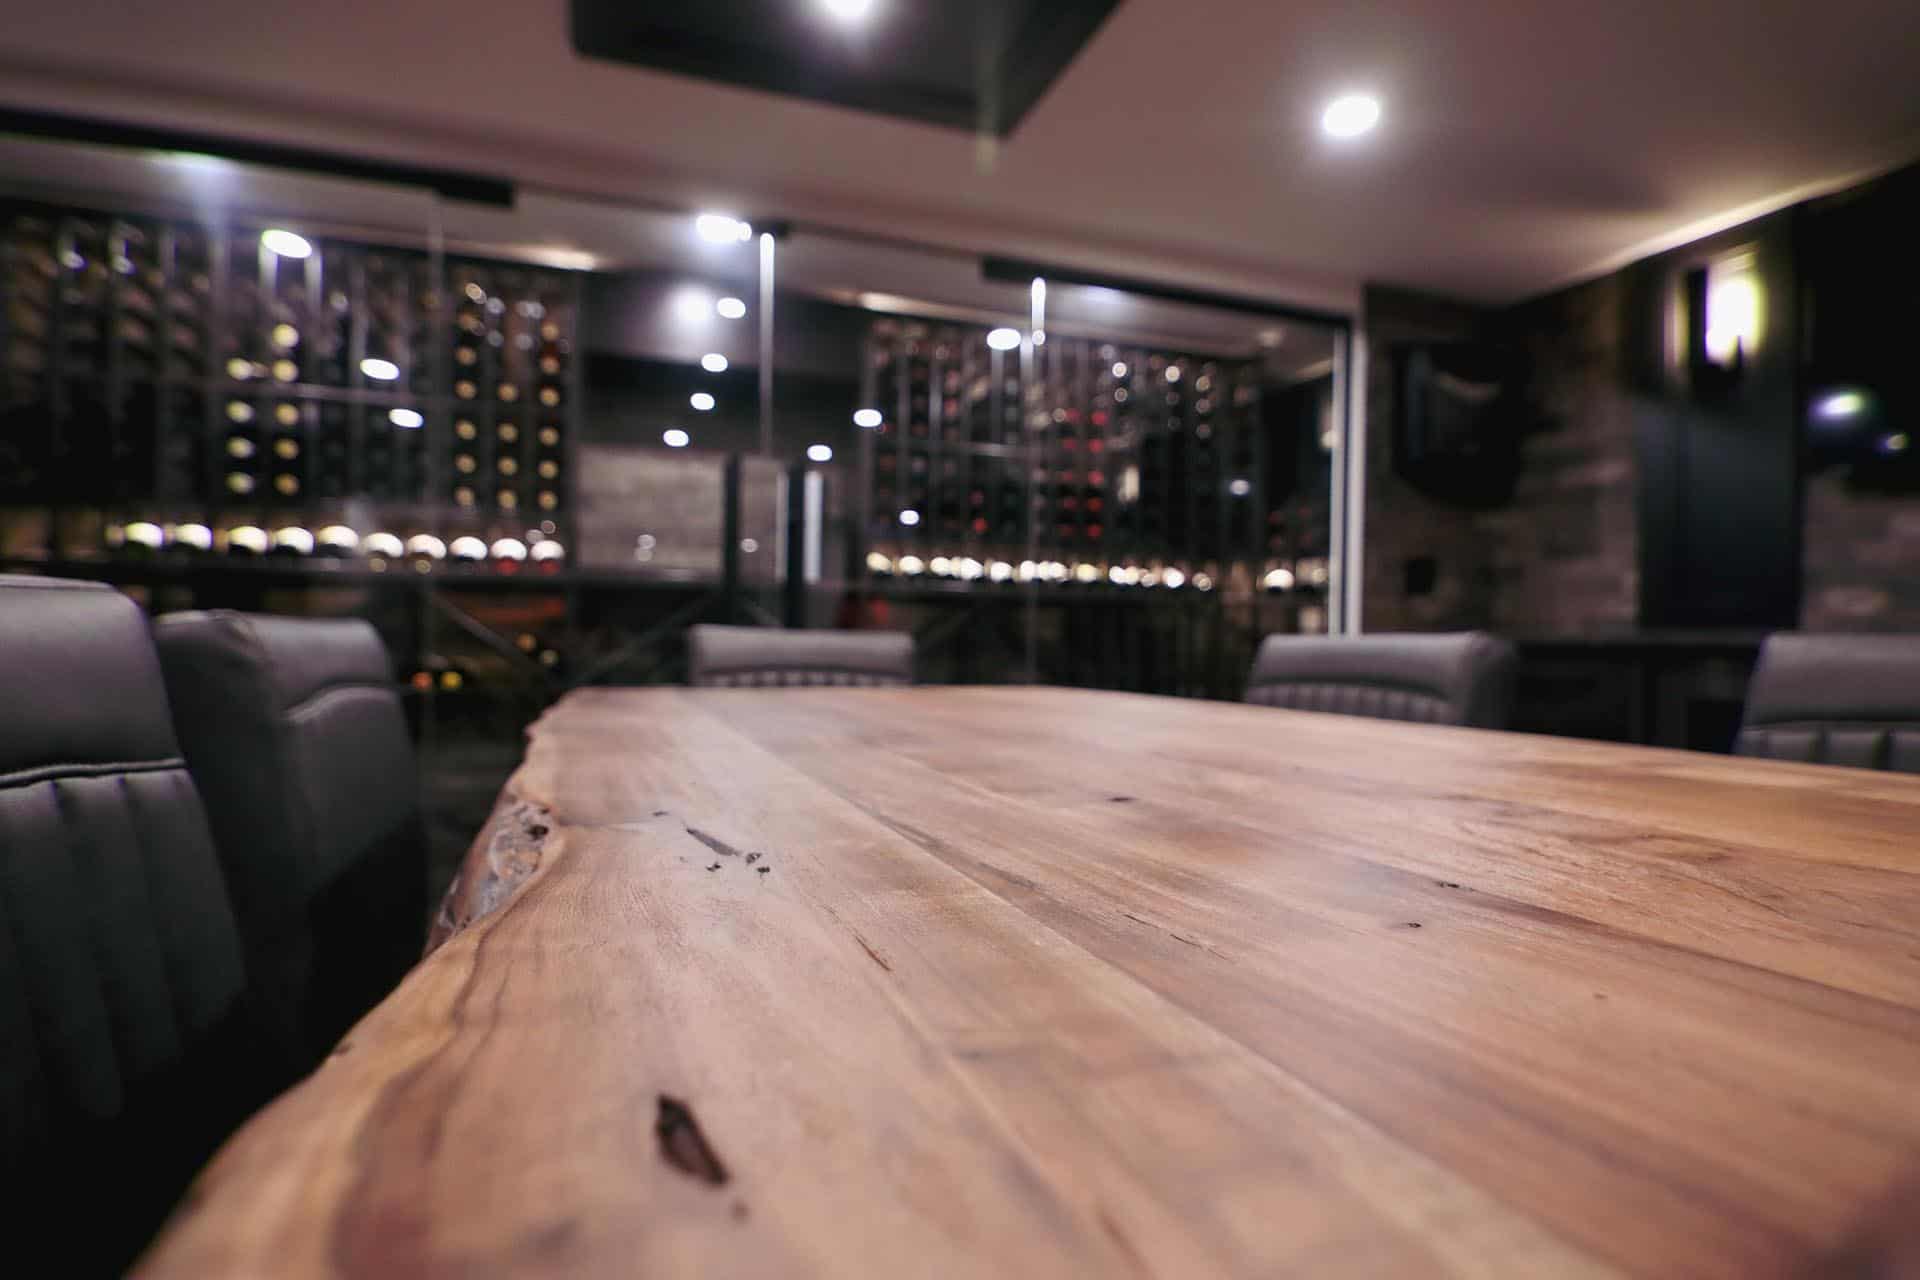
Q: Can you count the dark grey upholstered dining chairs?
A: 5